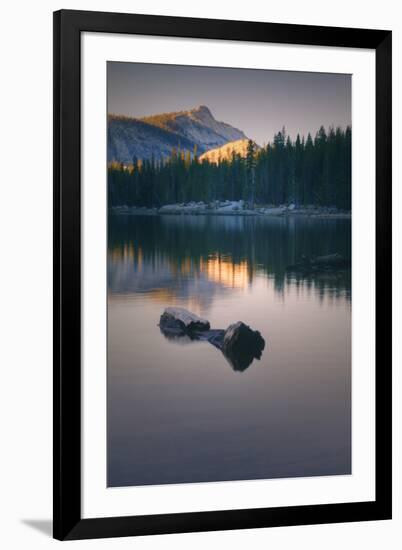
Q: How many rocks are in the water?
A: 2